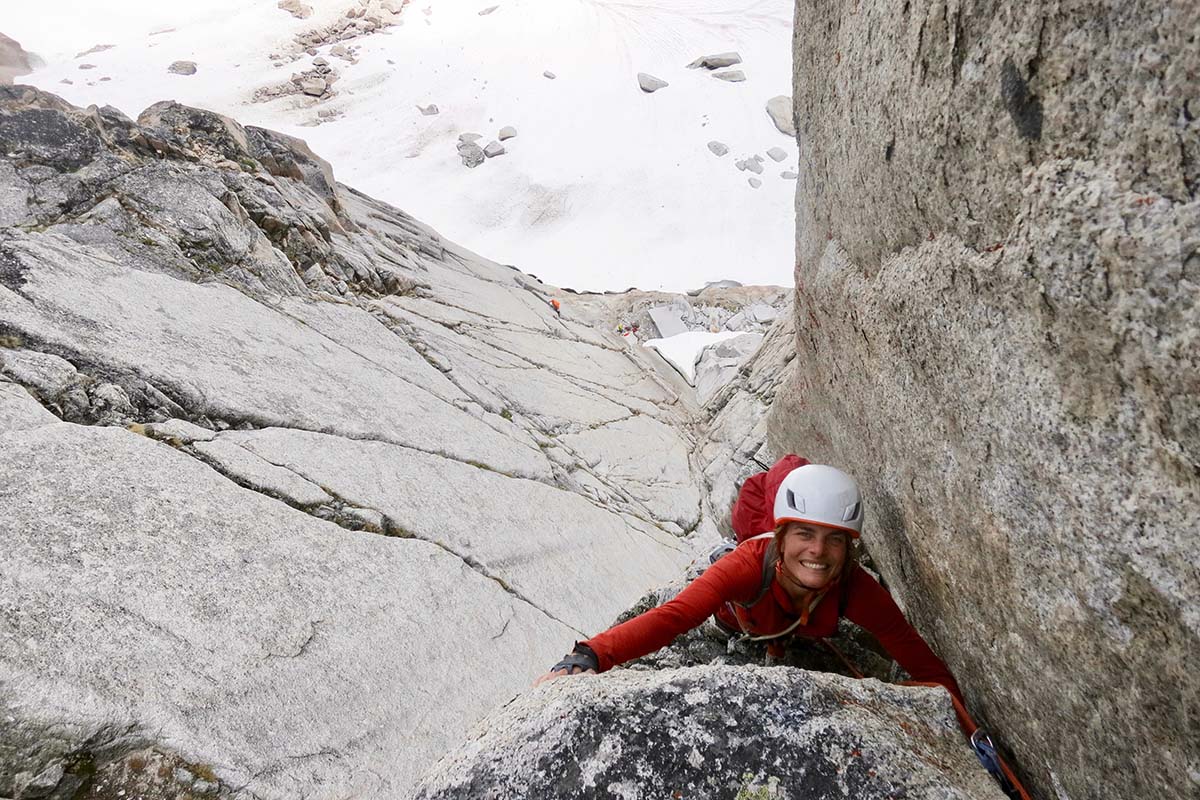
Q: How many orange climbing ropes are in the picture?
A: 1